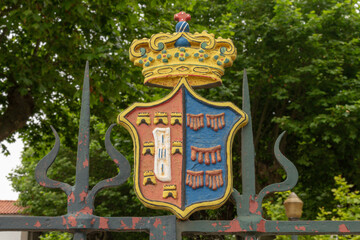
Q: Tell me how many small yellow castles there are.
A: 7